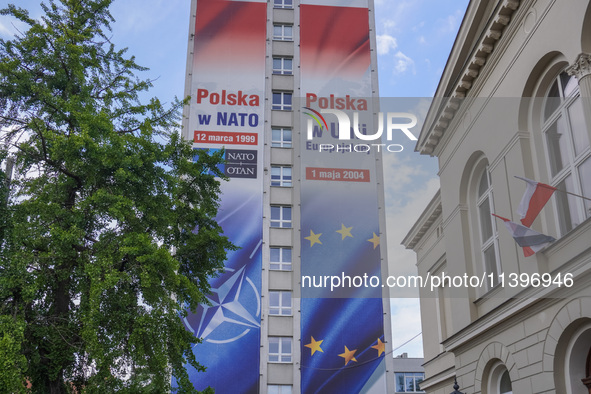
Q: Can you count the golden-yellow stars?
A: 6